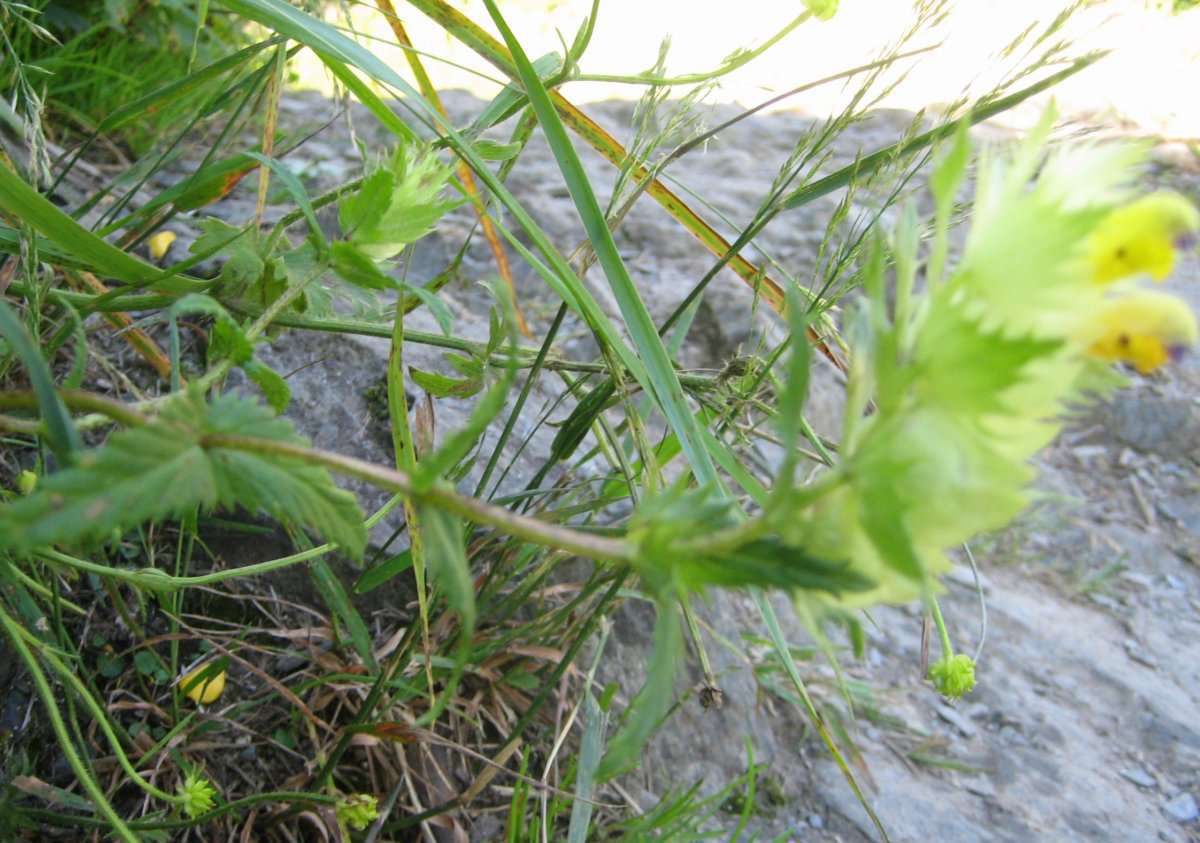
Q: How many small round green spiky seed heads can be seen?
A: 3